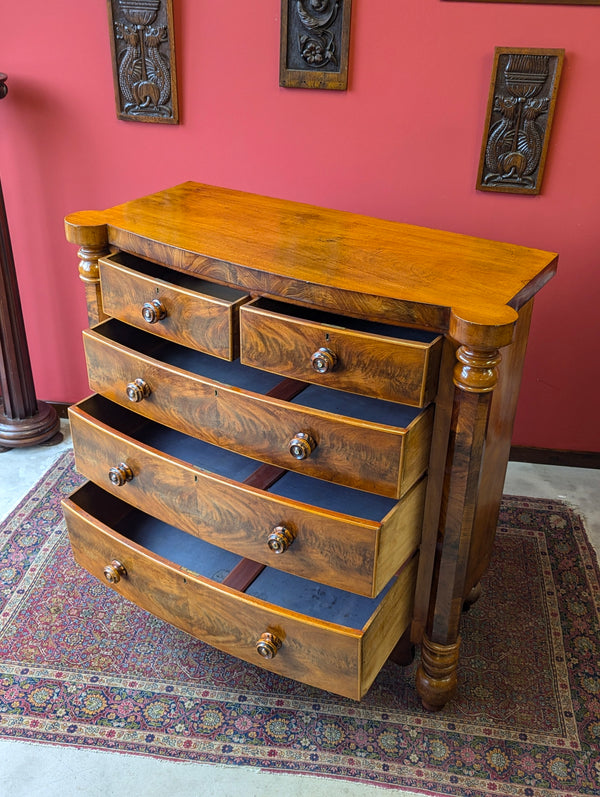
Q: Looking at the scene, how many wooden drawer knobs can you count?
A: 8